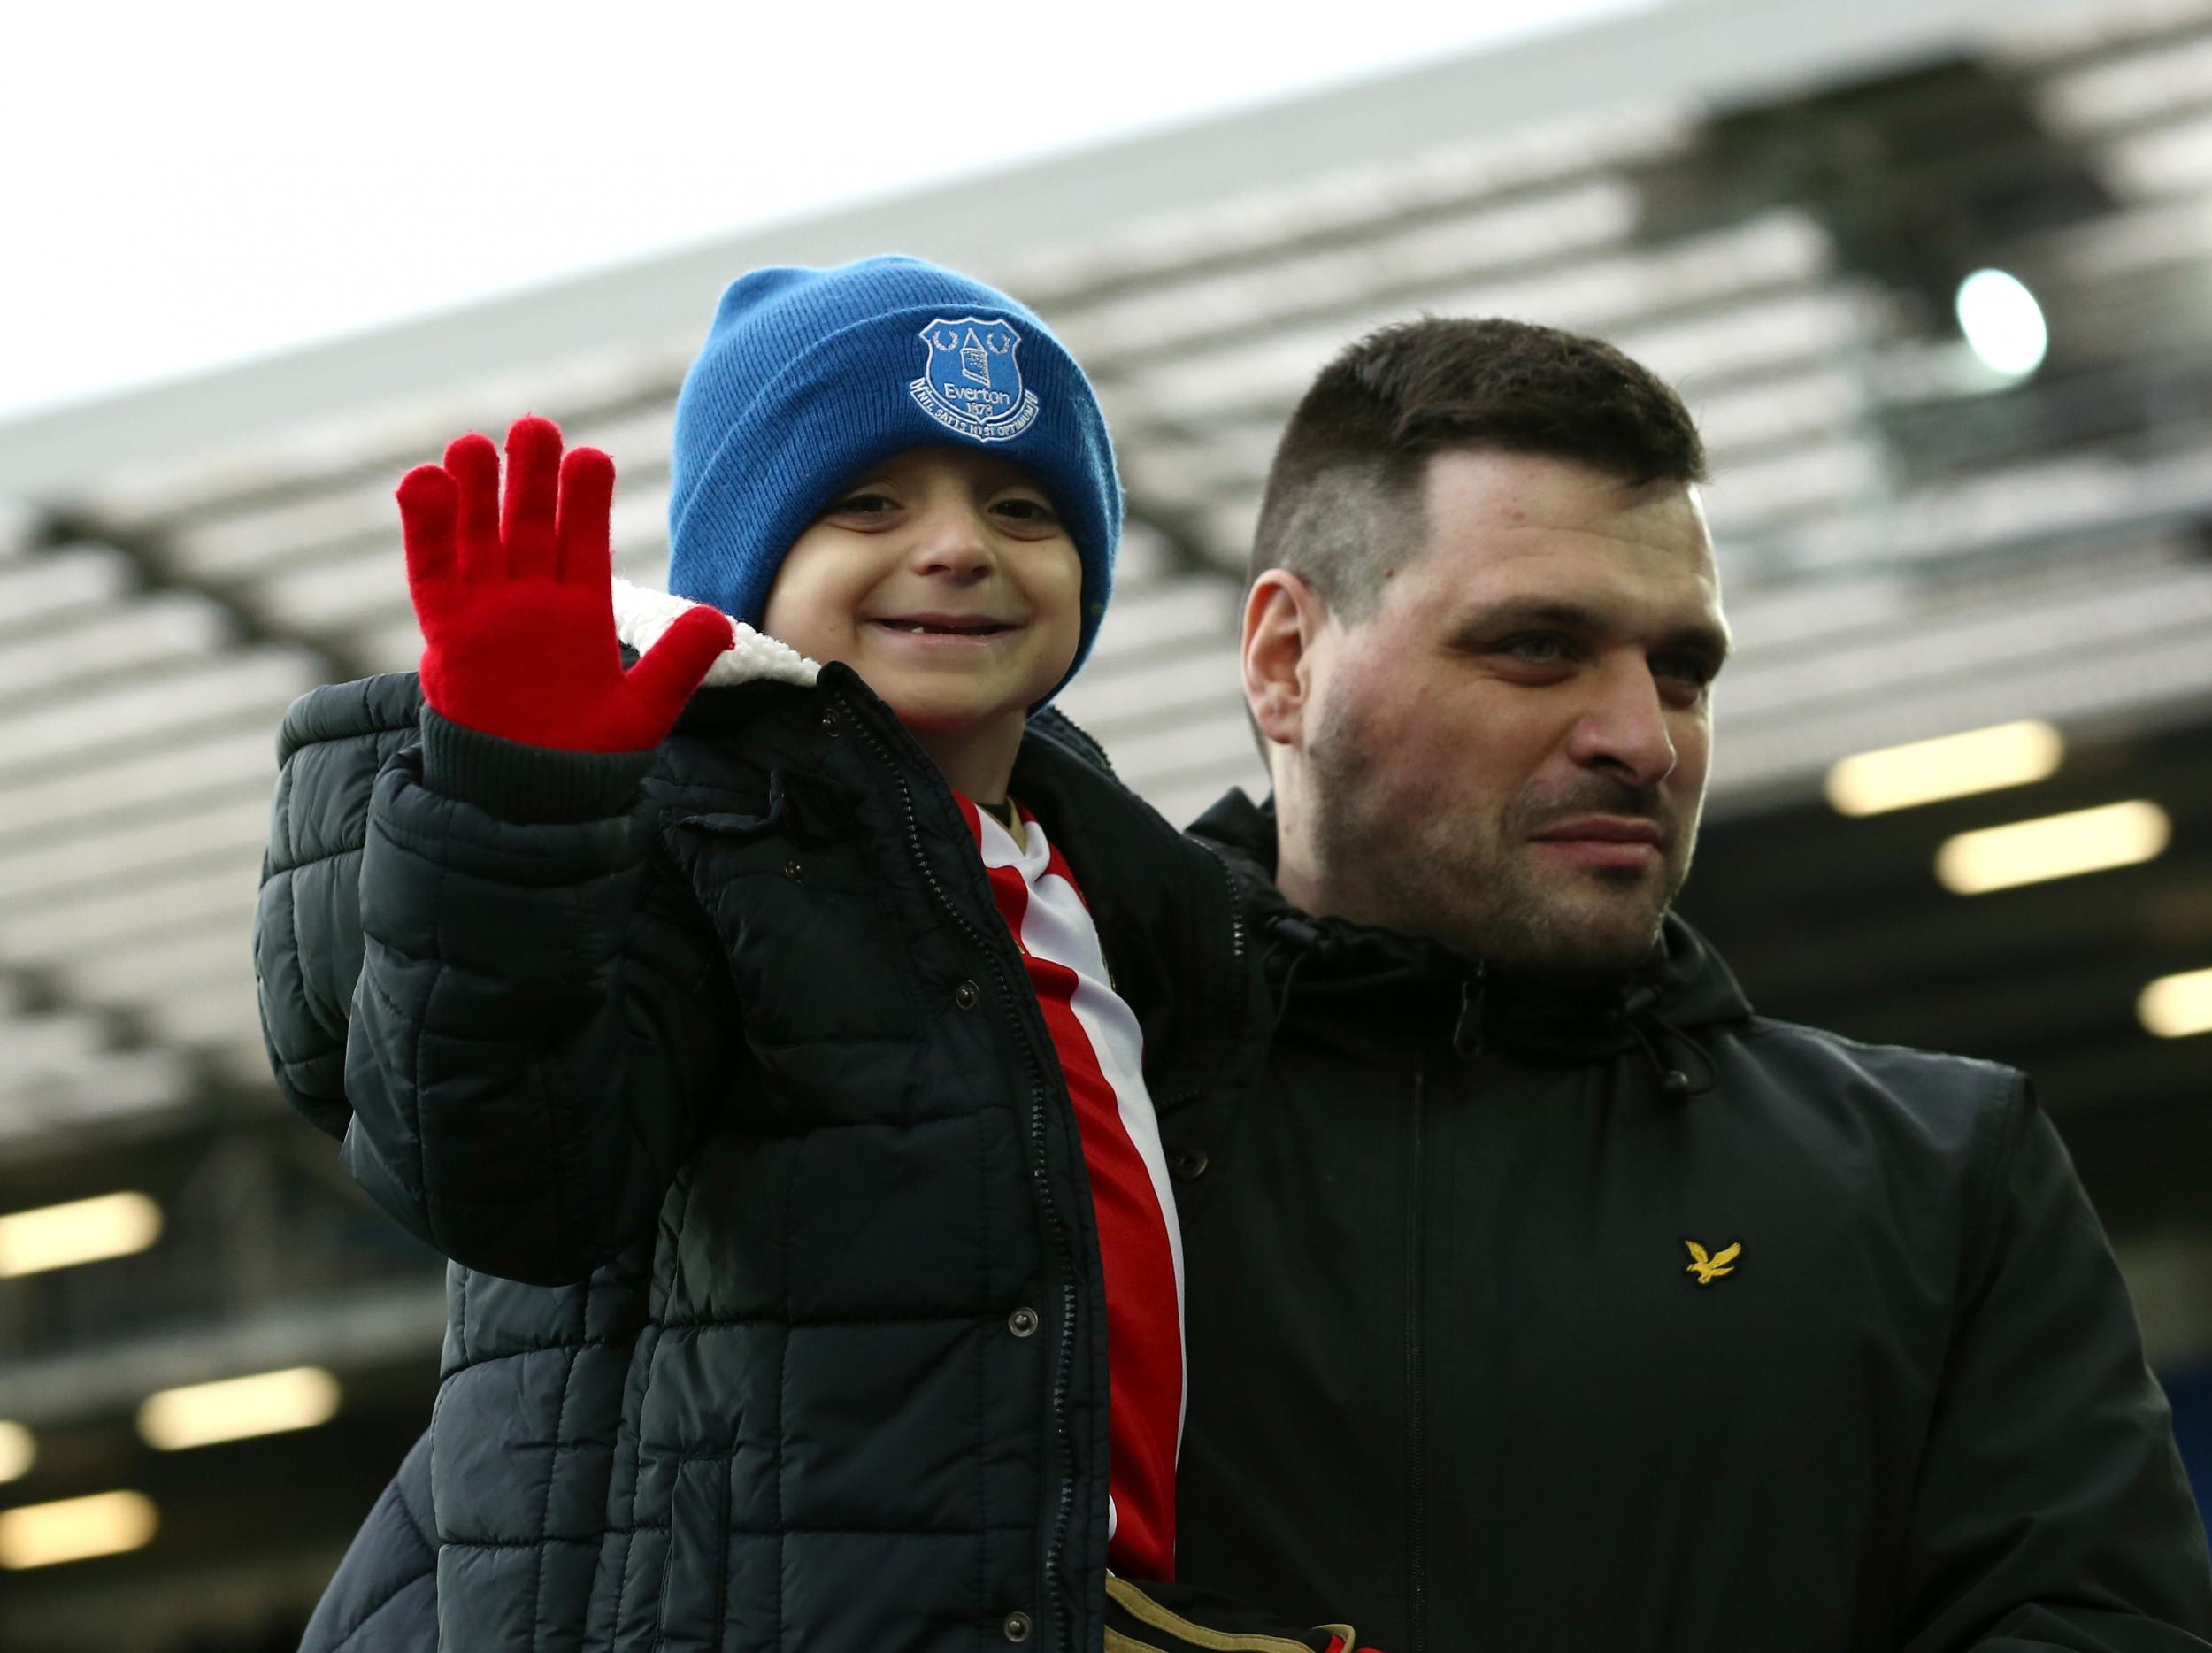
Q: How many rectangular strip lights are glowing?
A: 7